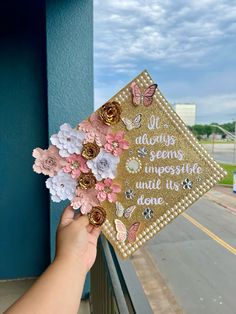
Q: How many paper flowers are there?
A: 13